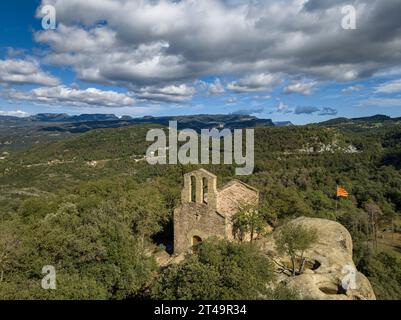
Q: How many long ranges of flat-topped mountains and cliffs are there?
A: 1